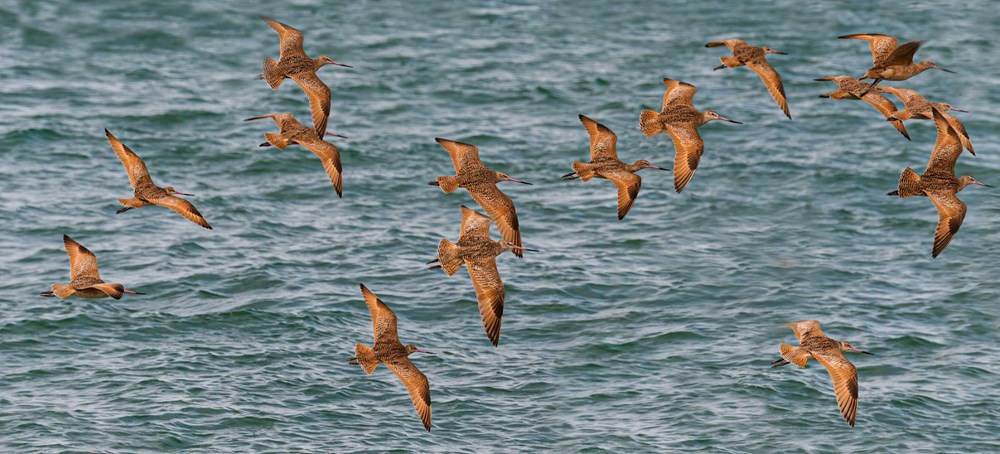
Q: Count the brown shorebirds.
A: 15